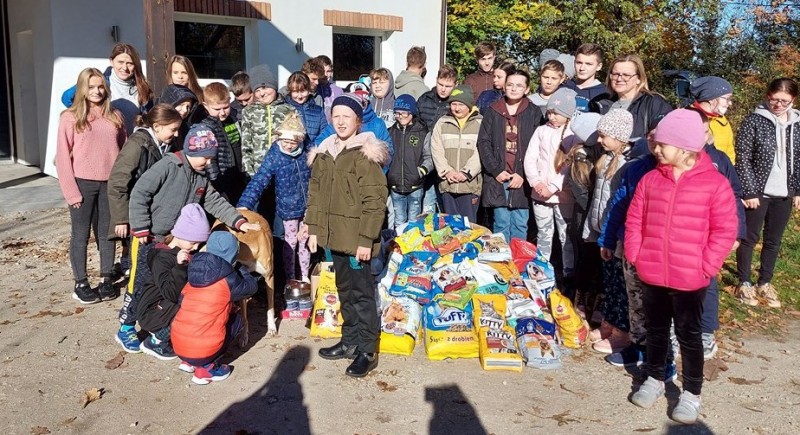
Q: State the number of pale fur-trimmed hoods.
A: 1